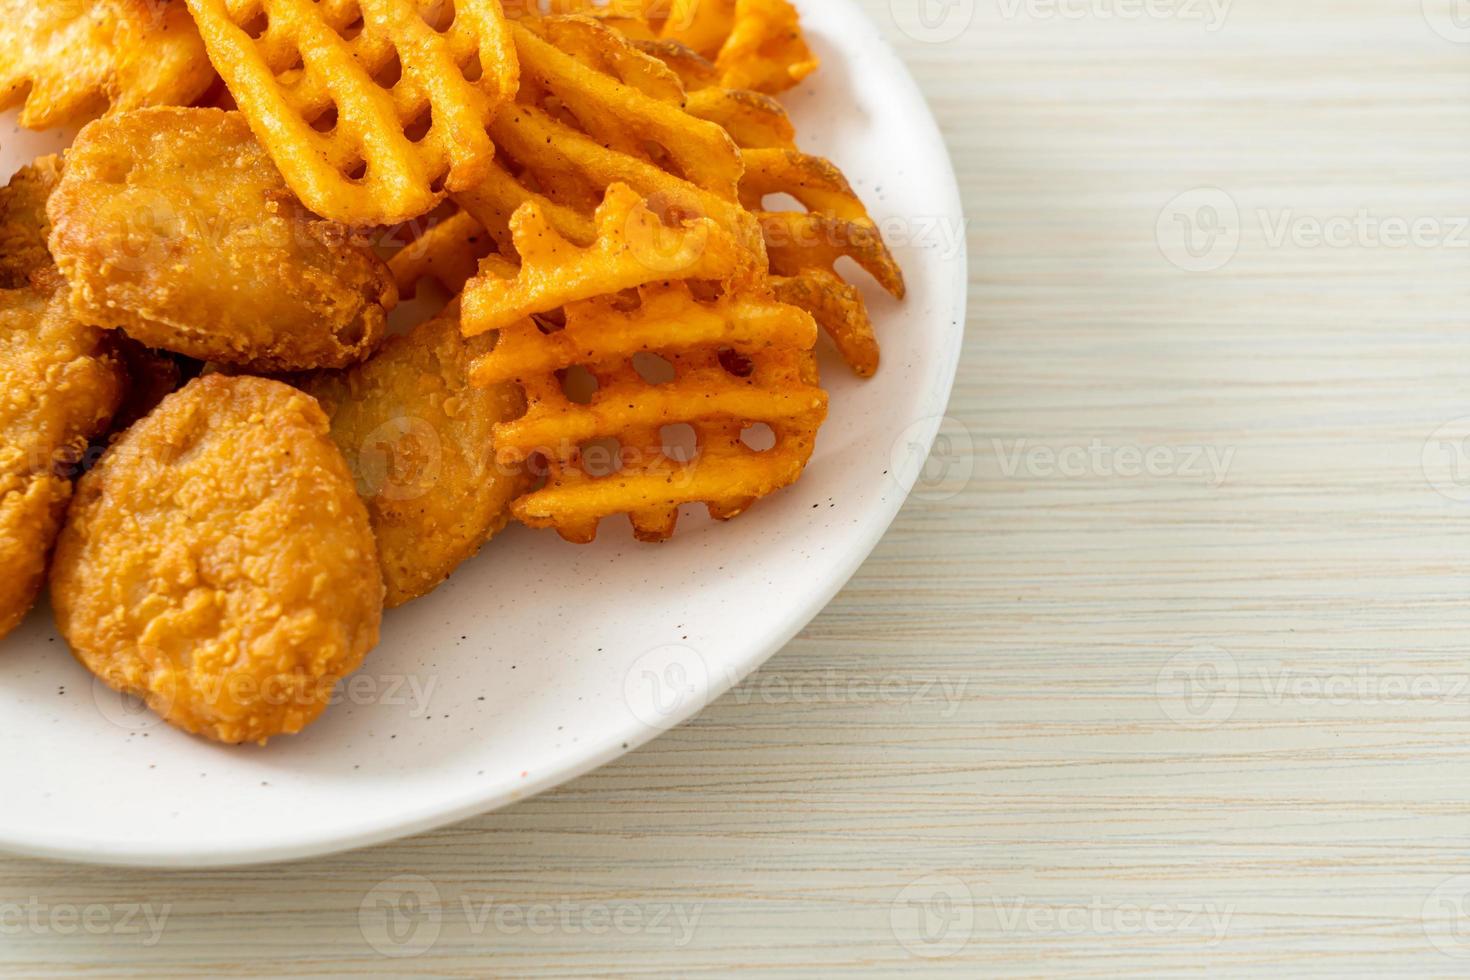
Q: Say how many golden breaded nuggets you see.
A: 5